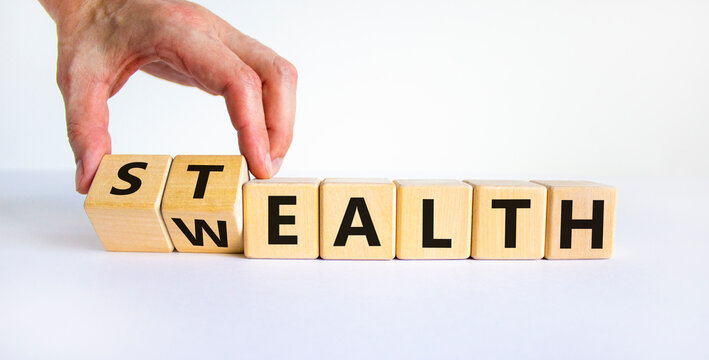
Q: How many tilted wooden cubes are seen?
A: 2